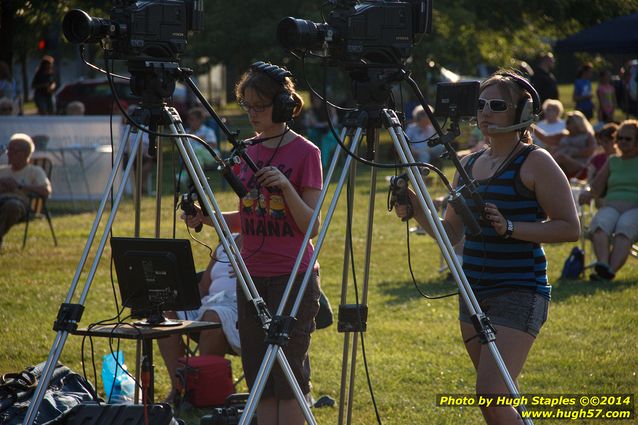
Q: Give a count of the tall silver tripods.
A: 2